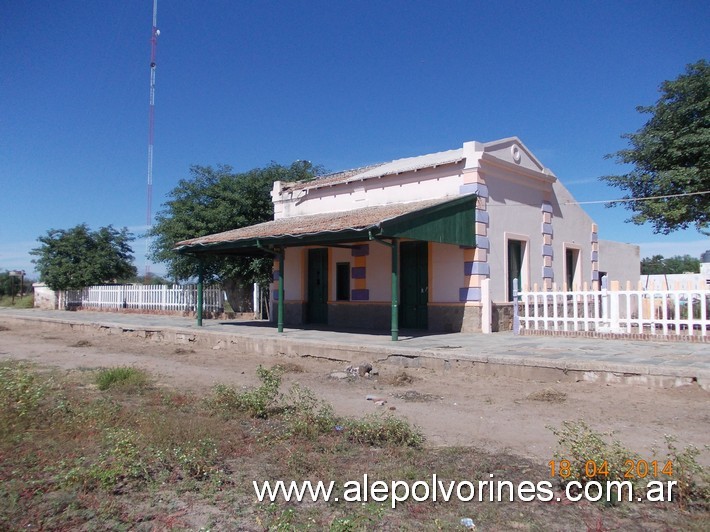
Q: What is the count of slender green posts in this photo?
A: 3